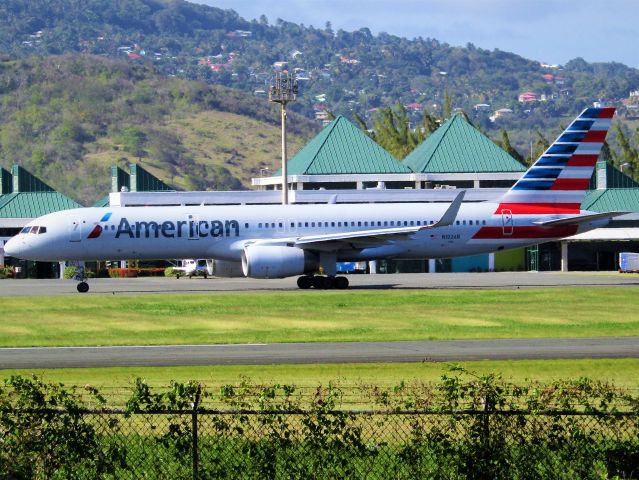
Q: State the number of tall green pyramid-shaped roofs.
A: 2